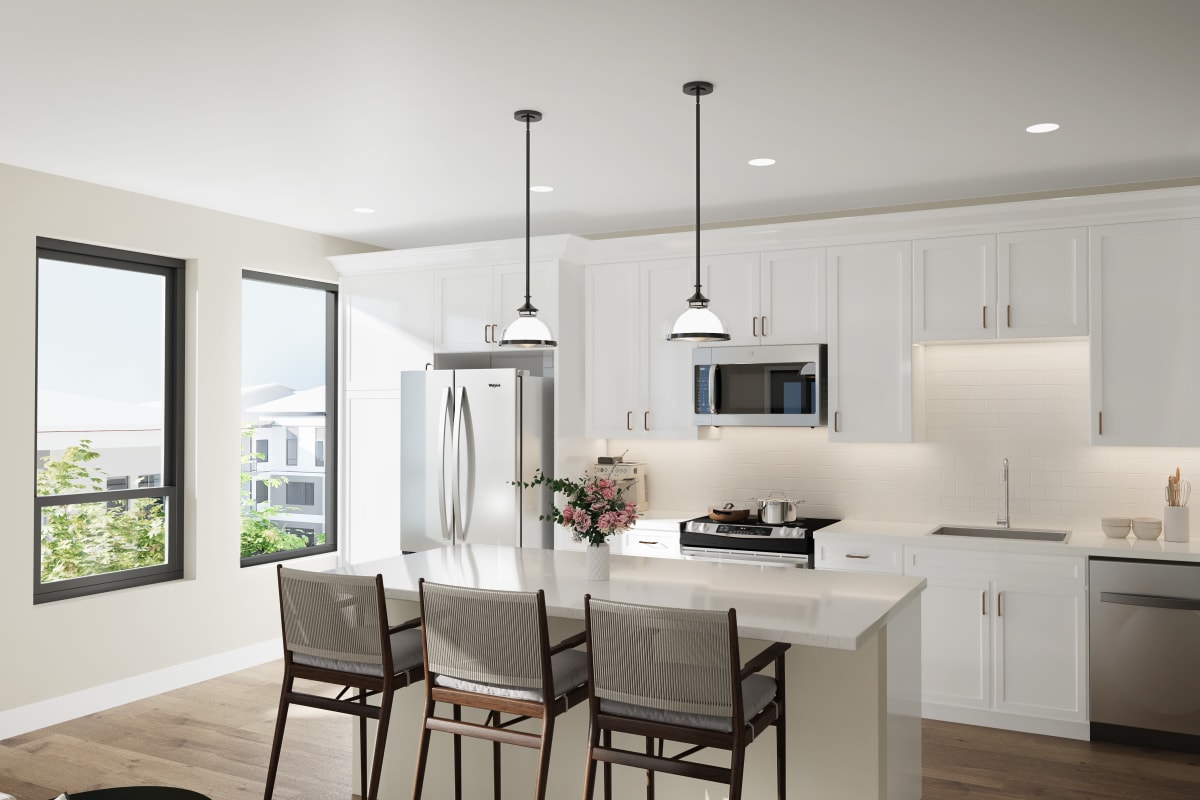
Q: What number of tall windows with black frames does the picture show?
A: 2